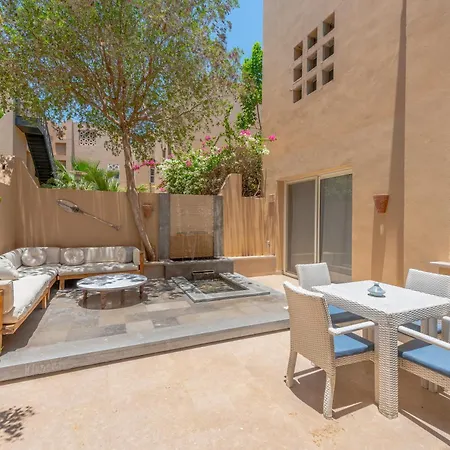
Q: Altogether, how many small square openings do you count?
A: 9